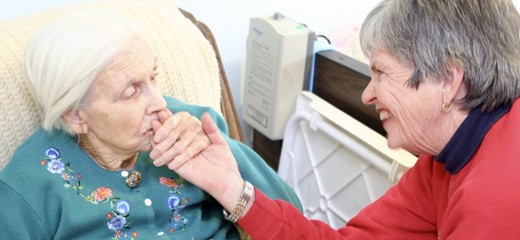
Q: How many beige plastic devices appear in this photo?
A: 1